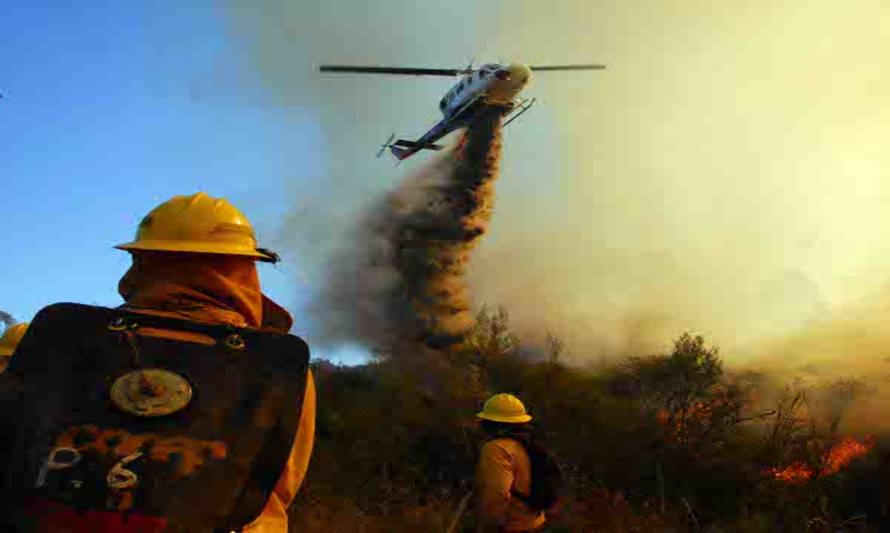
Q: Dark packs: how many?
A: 2